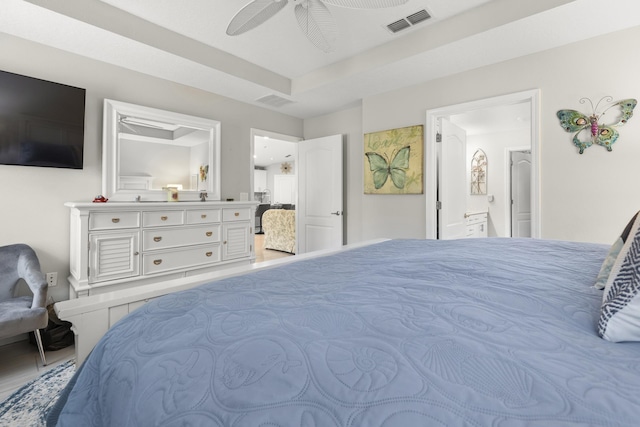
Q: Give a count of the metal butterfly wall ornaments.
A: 1